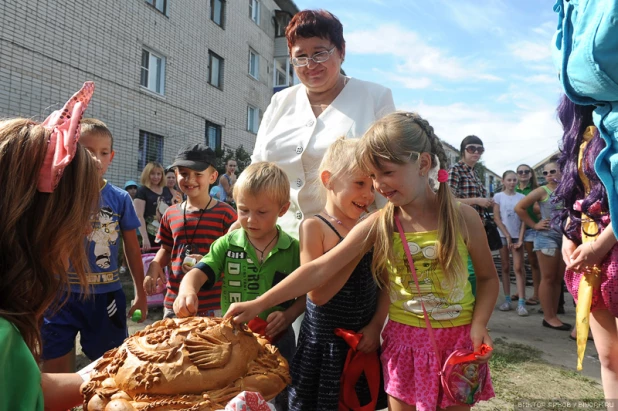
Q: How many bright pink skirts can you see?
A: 2